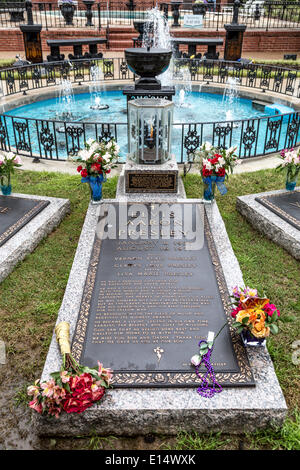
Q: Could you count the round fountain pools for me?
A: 1